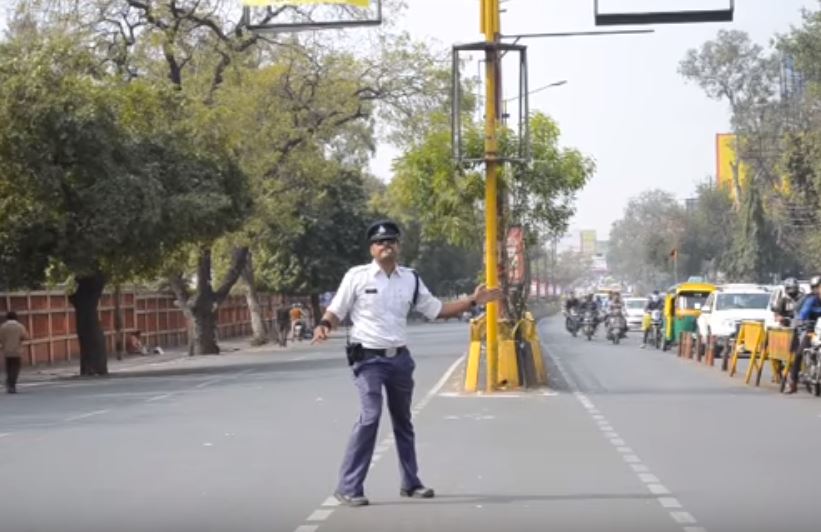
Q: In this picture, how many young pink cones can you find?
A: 0